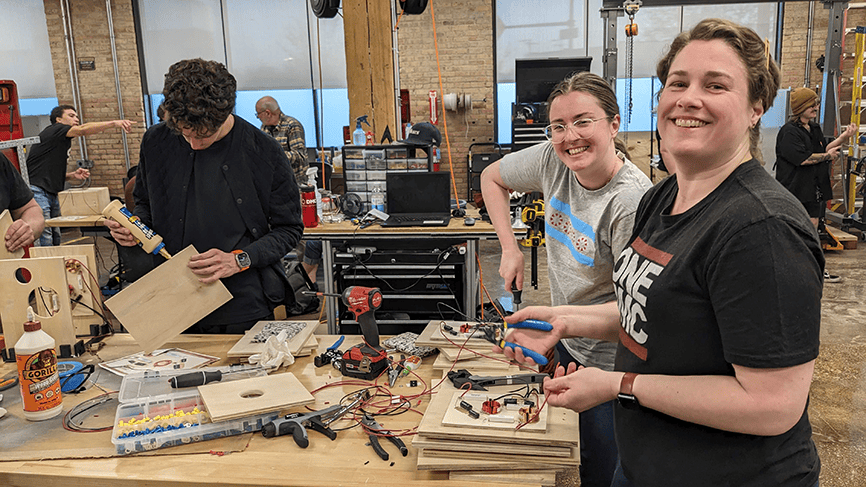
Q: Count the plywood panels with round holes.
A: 2